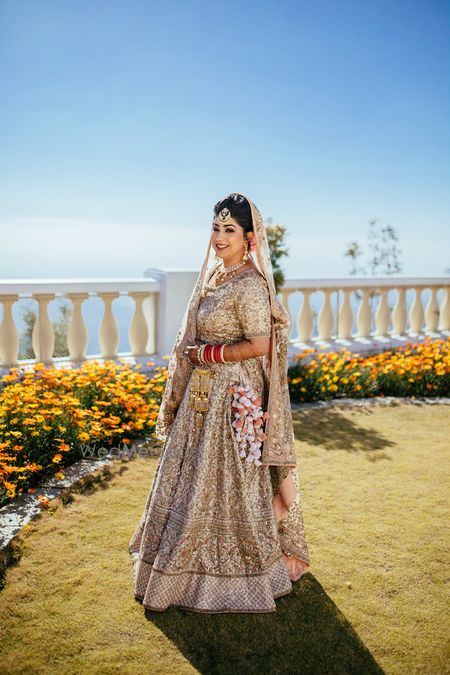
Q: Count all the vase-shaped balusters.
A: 15